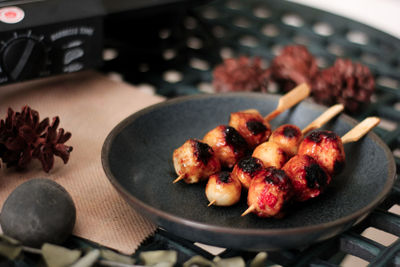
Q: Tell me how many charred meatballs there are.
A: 10